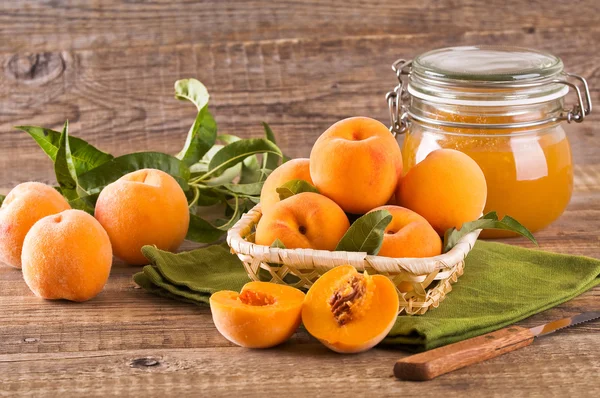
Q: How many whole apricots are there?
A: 8